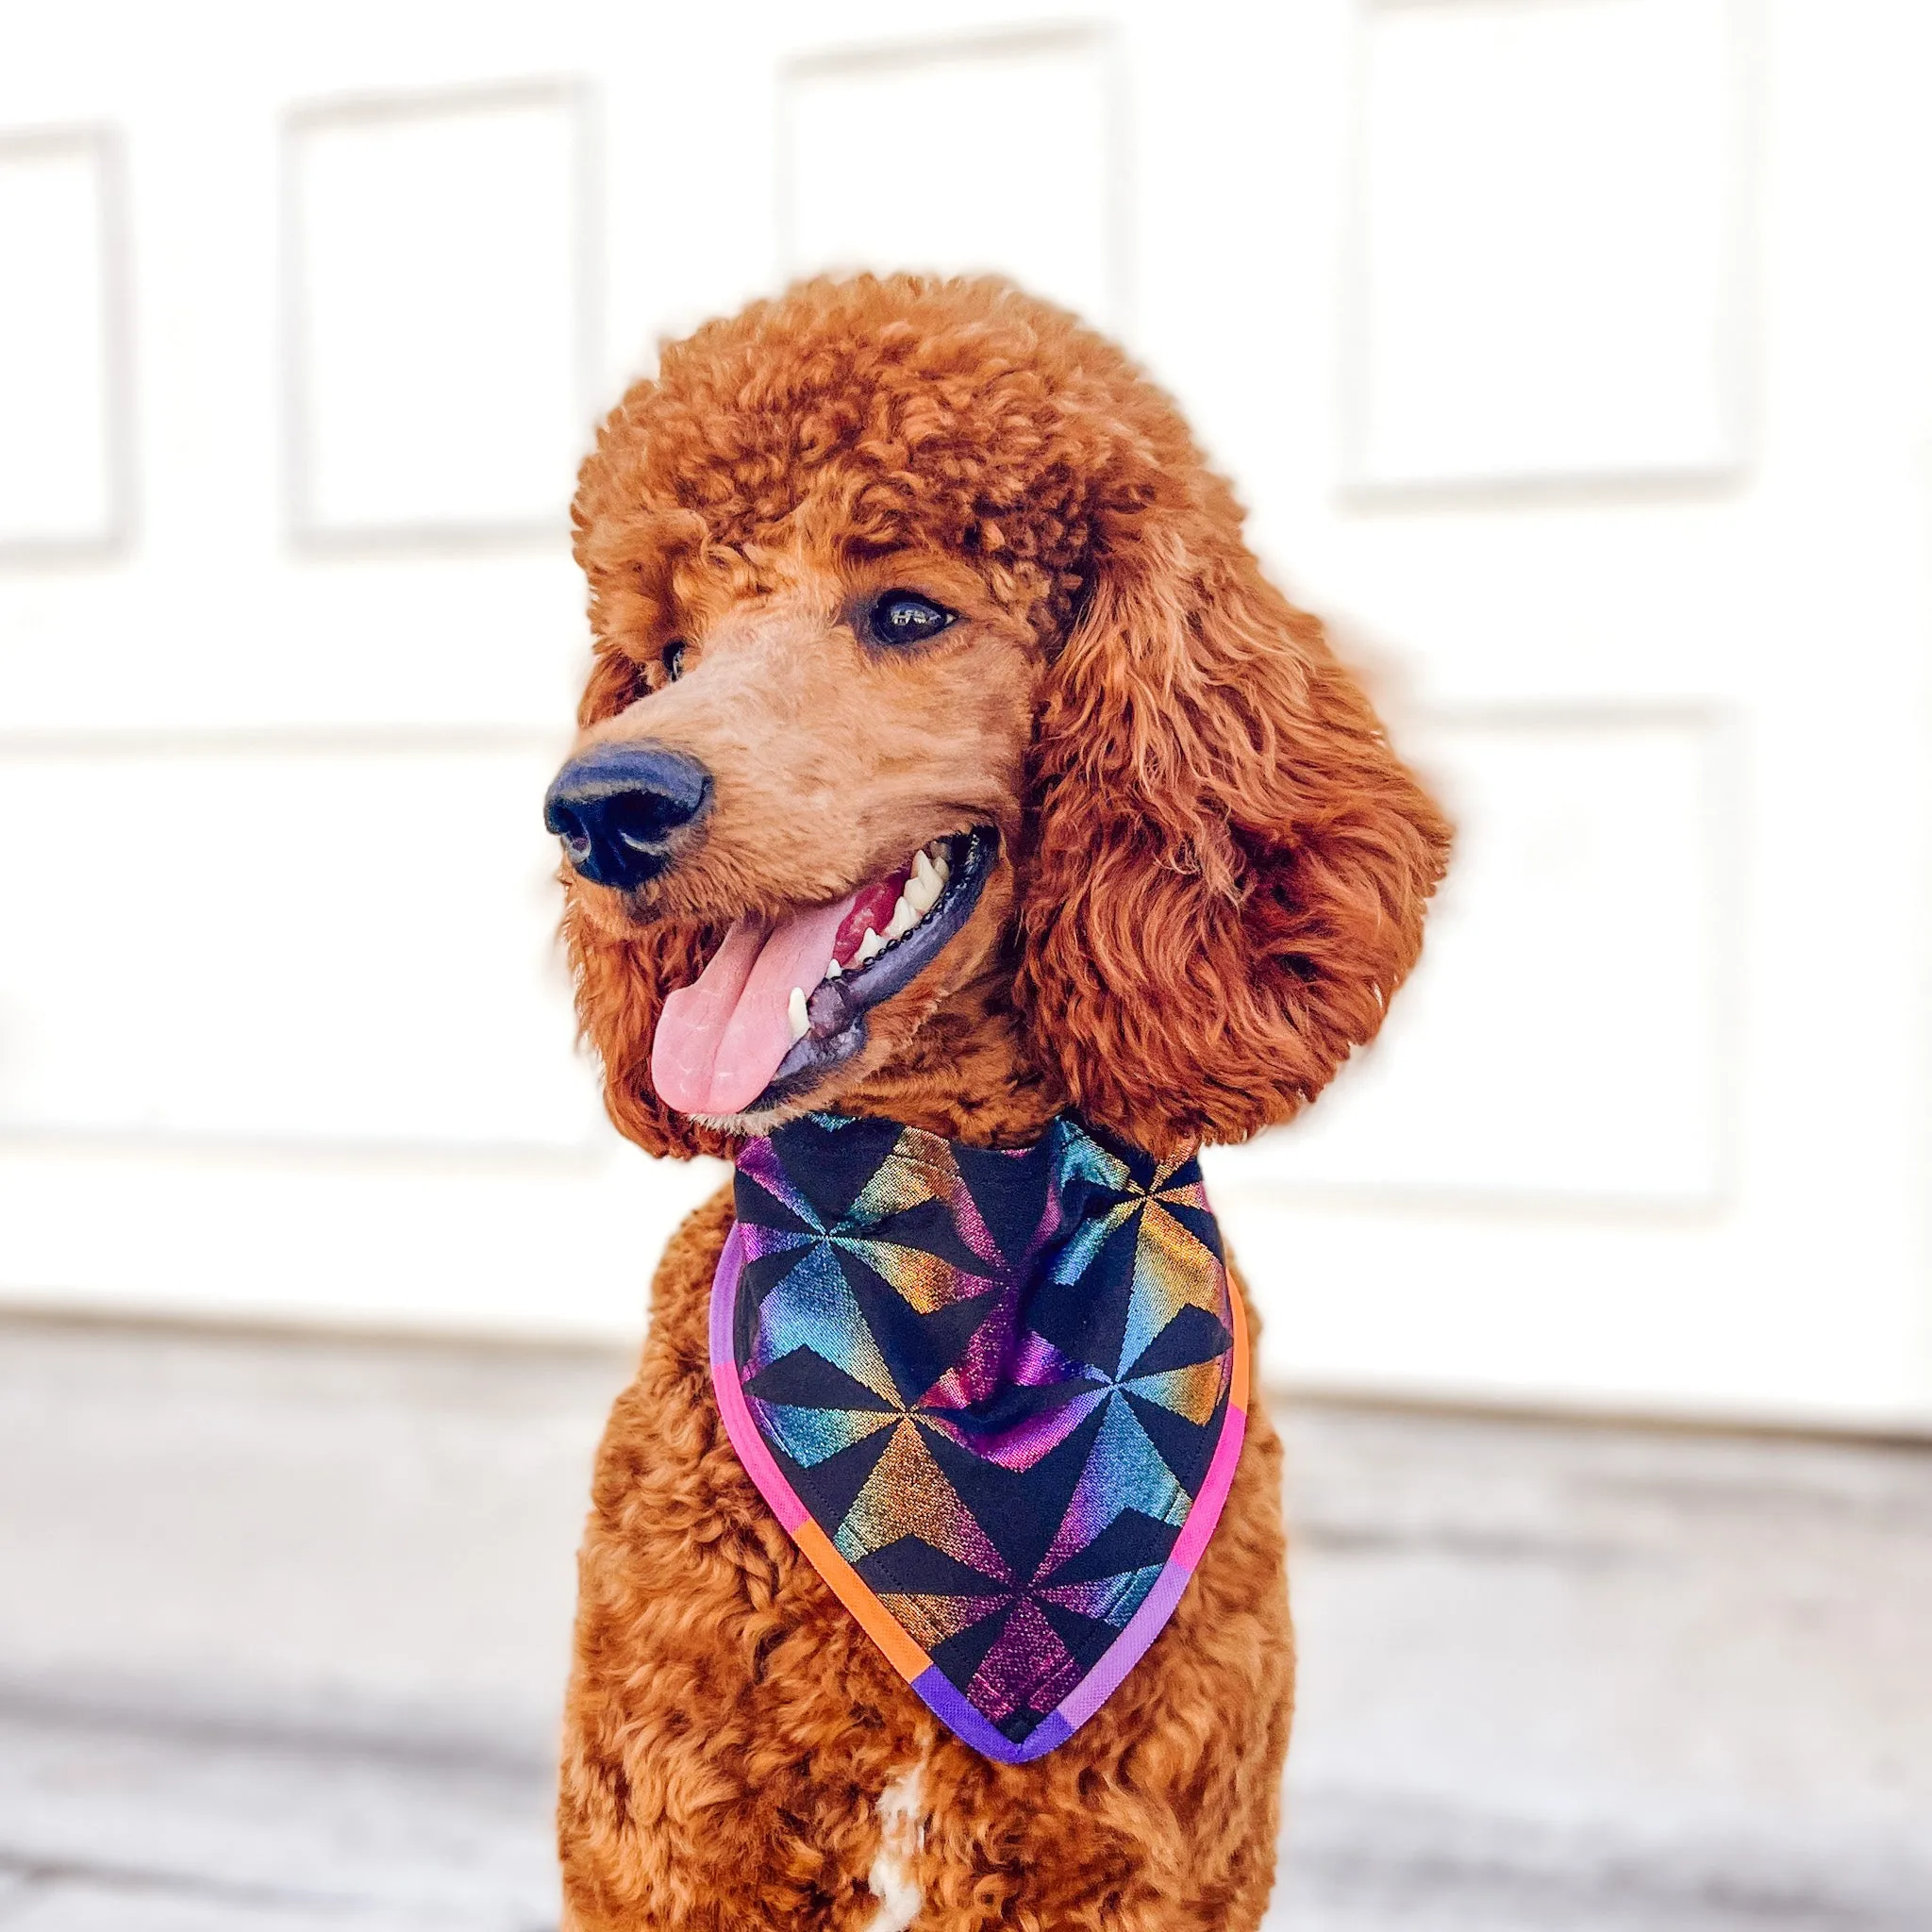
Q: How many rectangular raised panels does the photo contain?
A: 6